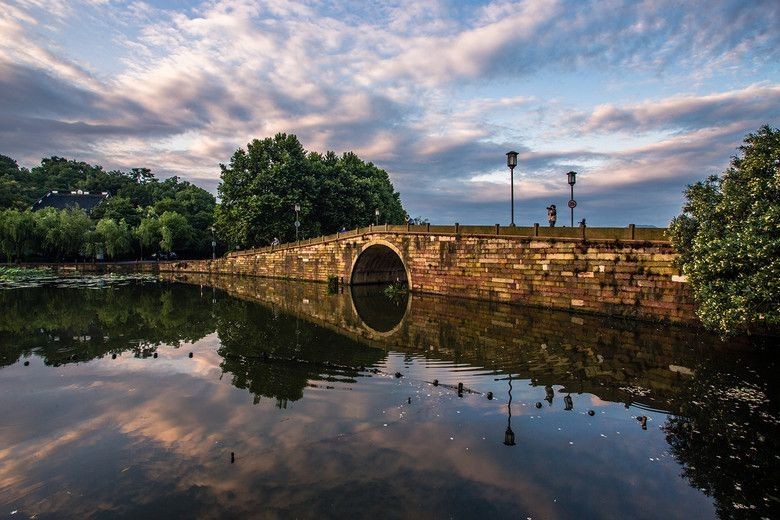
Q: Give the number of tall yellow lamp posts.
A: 0